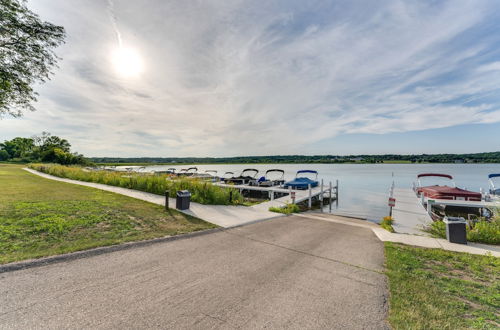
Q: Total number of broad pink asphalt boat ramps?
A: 1